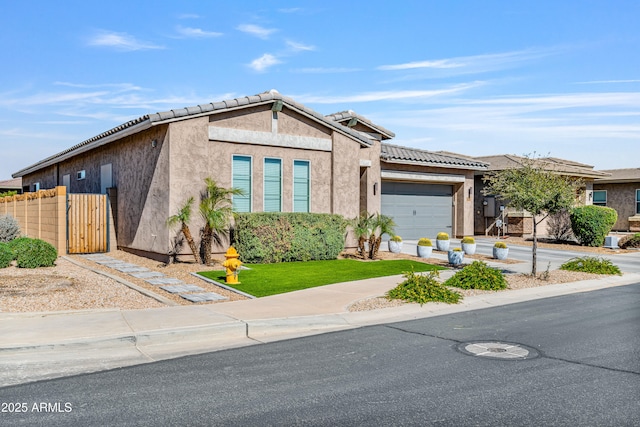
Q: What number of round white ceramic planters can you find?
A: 6